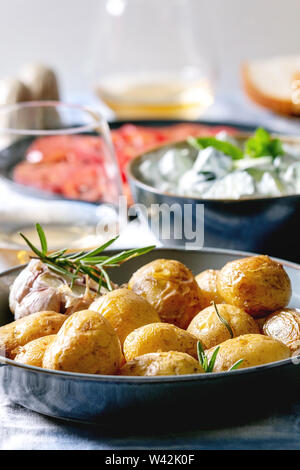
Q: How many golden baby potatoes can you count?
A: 12